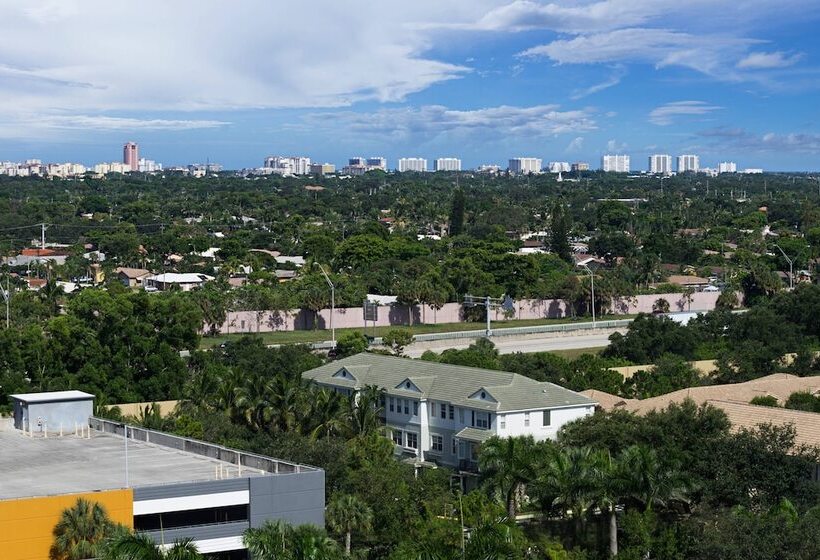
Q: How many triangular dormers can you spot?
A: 3